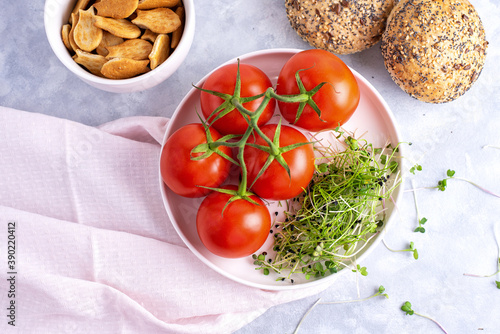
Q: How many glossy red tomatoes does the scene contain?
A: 5